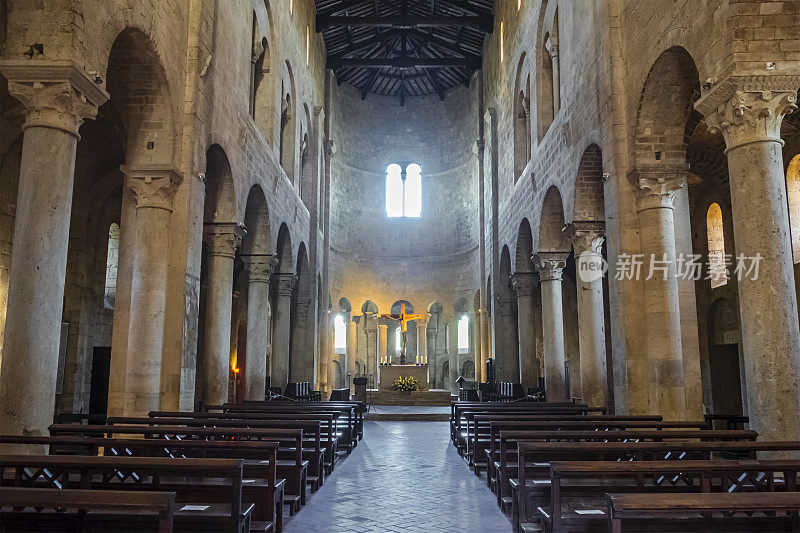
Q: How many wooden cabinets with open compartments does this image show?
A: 0